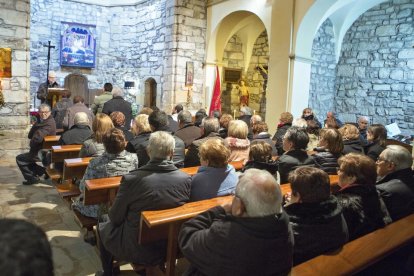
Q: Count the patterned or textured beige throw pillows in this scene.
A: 0